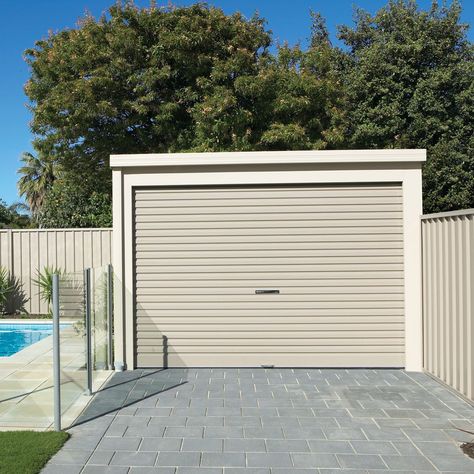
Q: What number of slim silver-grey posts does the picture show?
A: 3